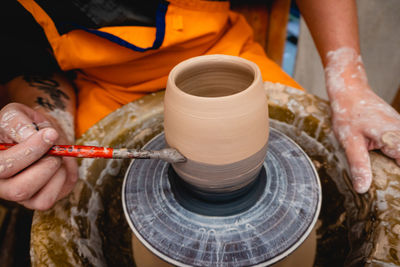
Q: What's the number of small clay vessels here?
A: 1